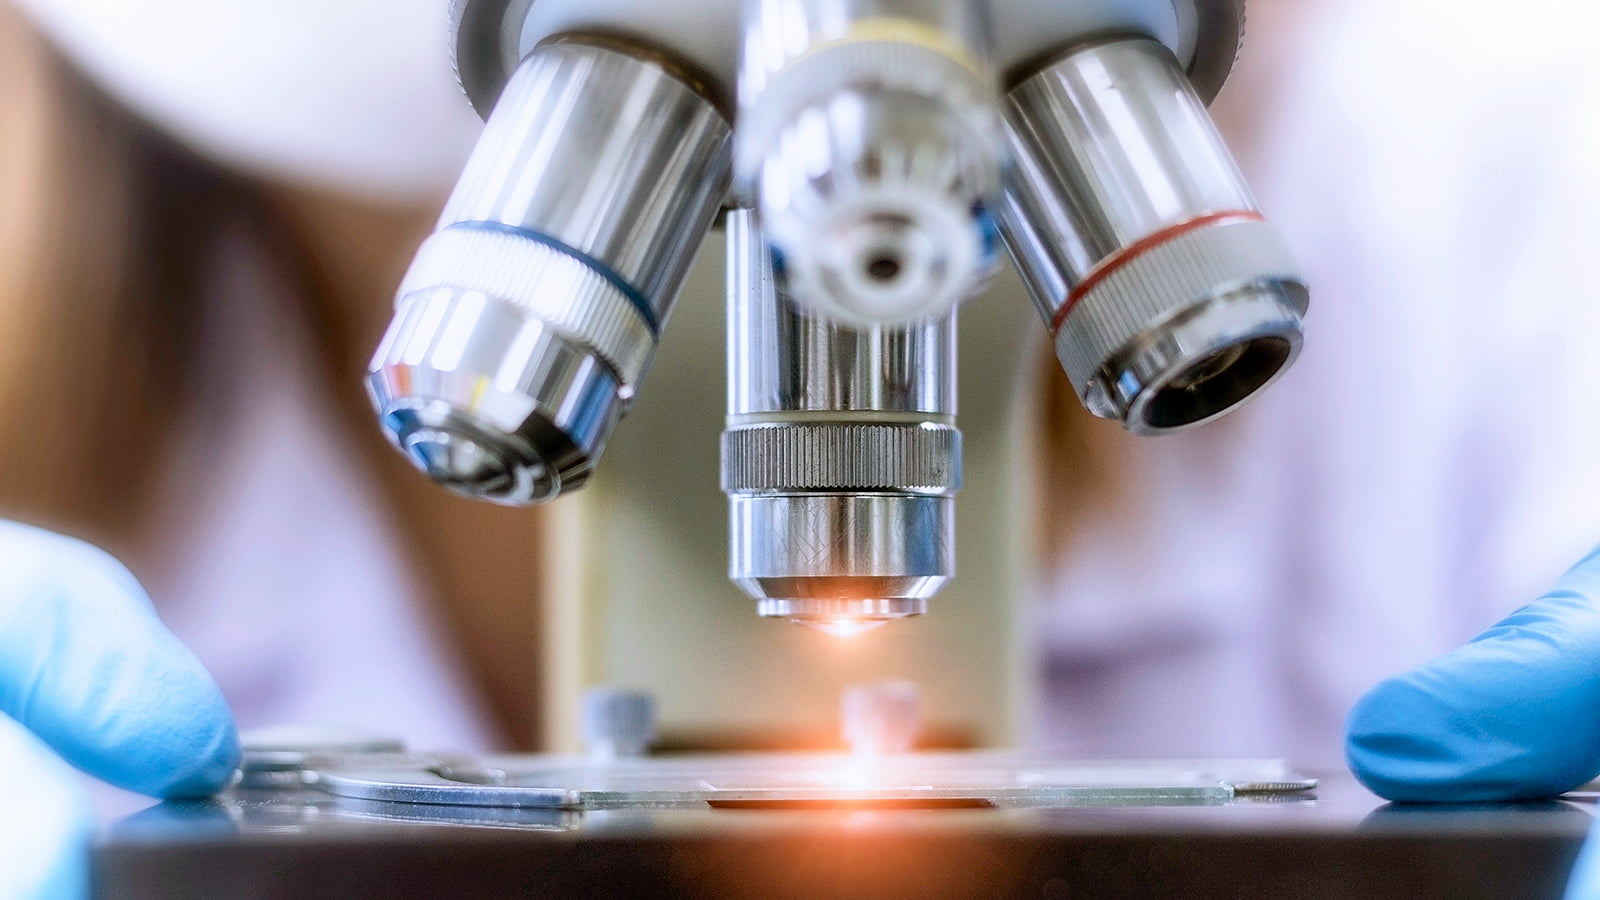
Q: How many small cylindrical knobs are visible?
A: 2